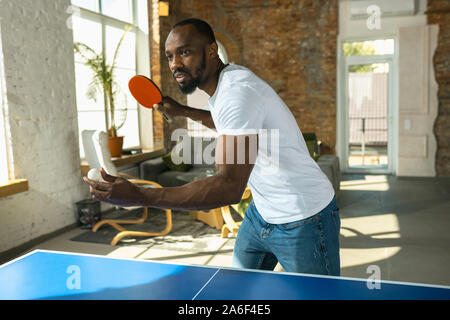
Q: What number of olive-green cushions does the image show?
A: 2